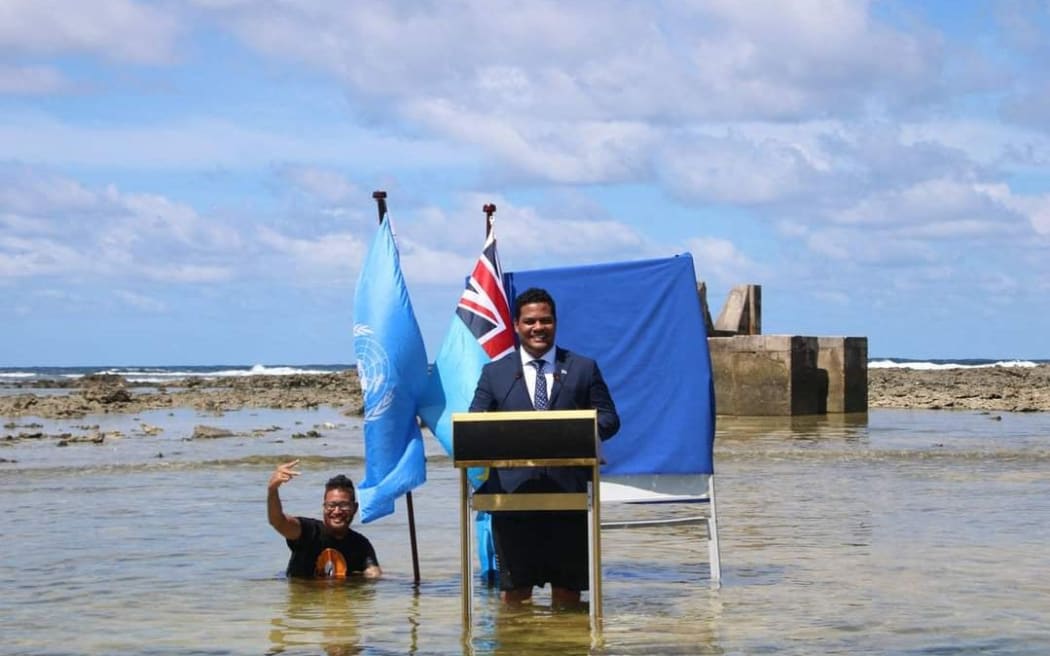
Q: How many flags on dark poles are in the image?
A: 2